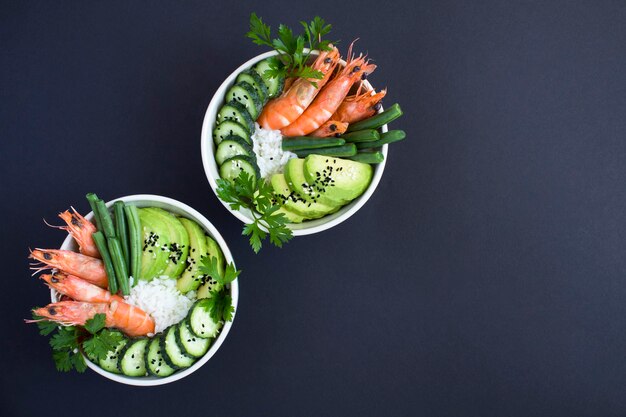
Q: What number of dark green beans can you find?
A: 12